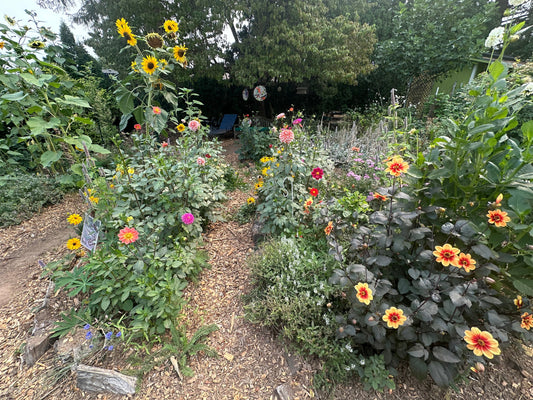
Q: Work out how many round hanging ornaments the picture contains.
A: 2